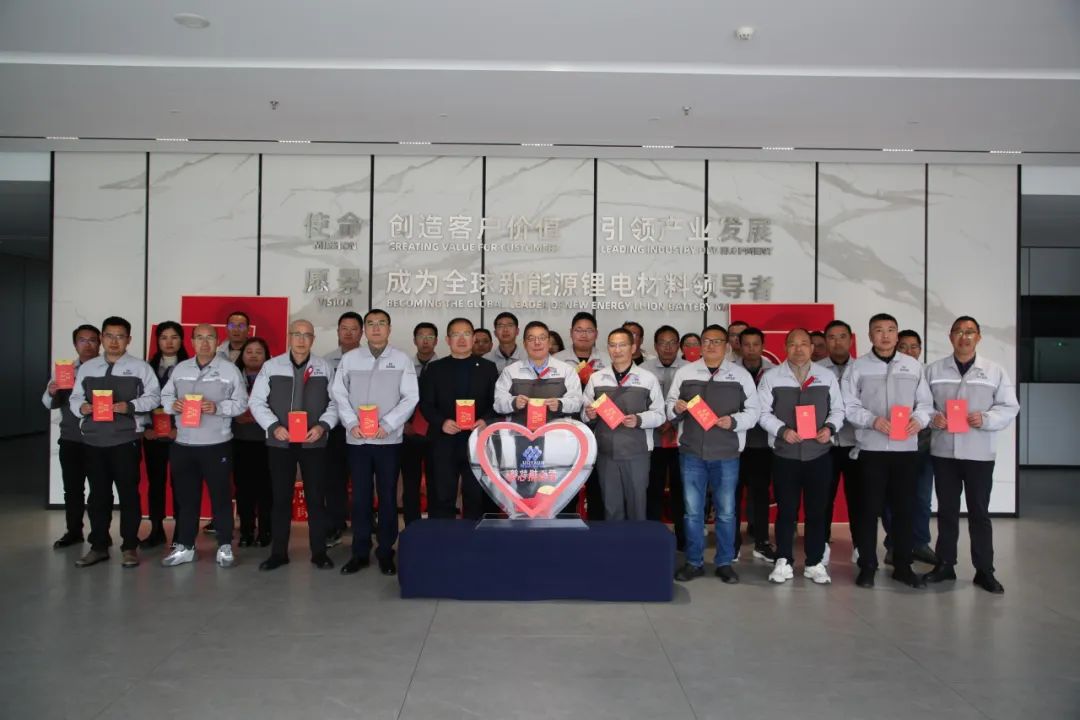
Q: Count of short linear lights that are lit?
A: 9